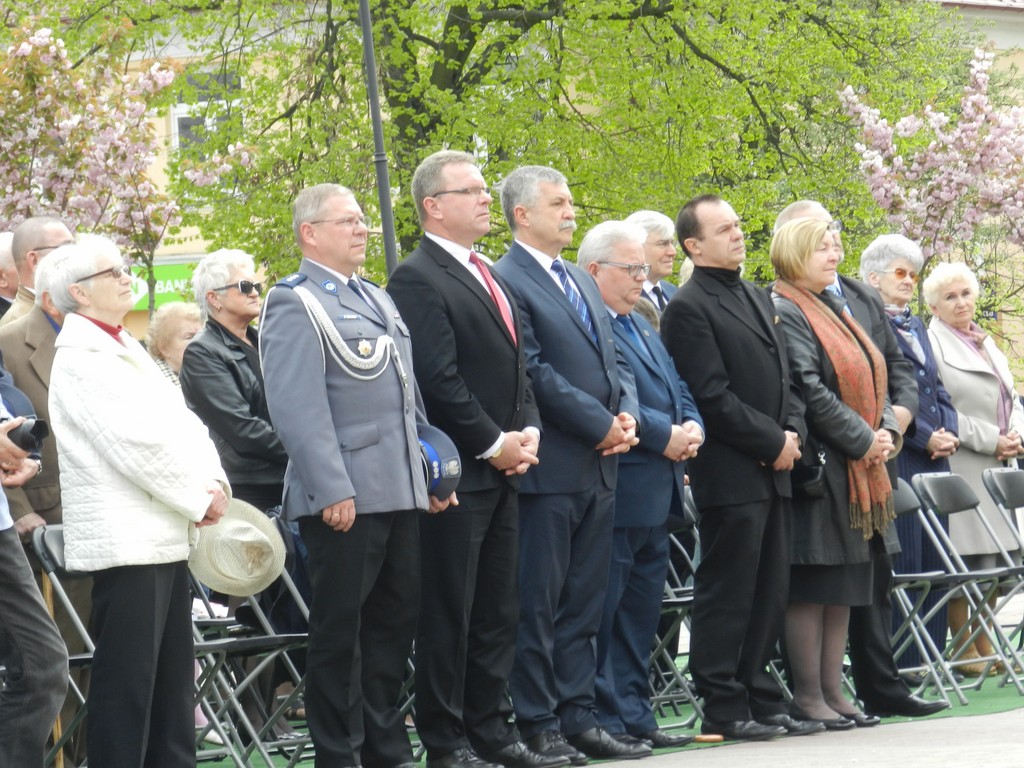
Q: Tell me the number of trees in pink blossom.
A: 2